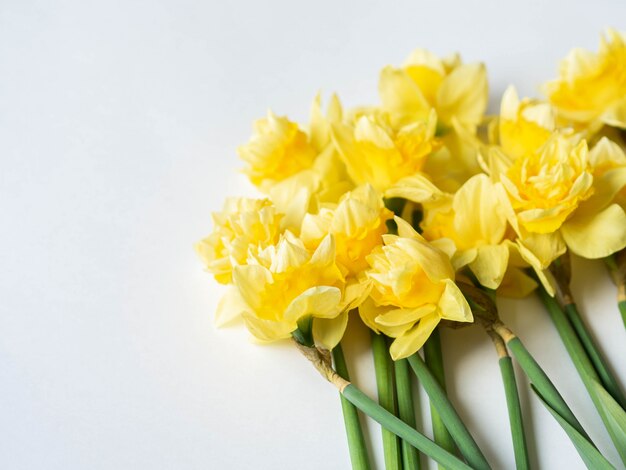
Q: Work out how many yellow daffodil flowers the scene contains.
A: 11